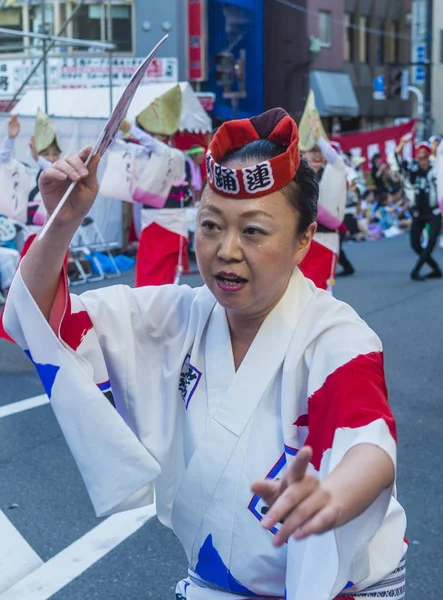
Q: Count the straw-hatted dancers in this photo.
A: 3